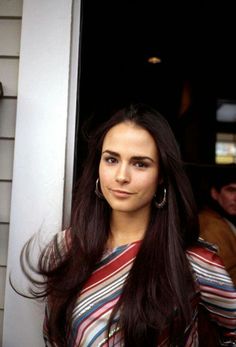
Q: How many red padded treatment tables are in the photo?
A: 0